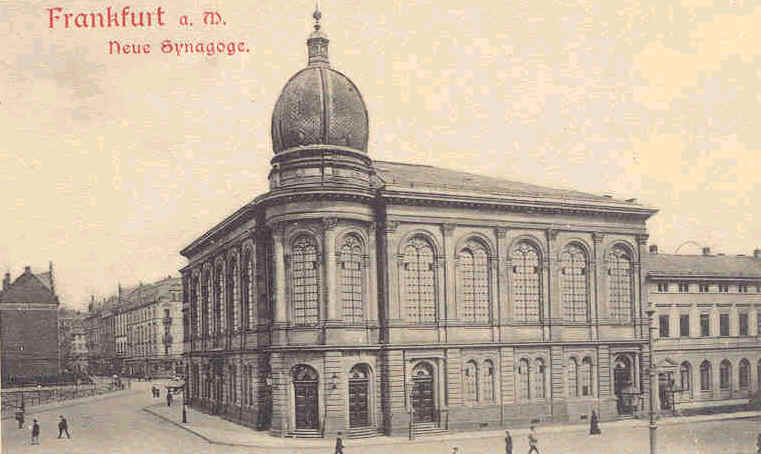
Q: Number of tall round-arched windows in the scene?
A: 12